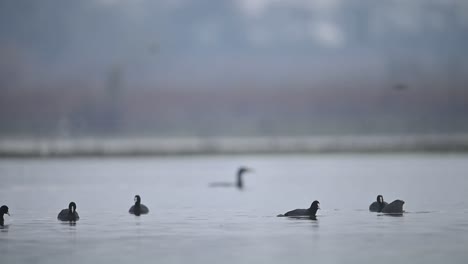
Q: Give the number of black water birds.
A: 7